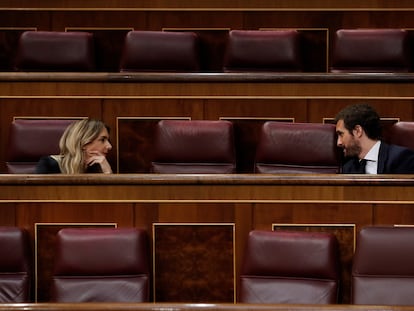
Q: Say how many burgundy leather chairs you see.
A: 12